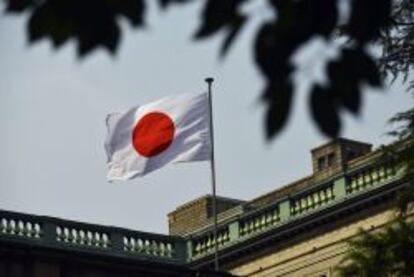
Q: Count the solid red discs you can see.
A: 1